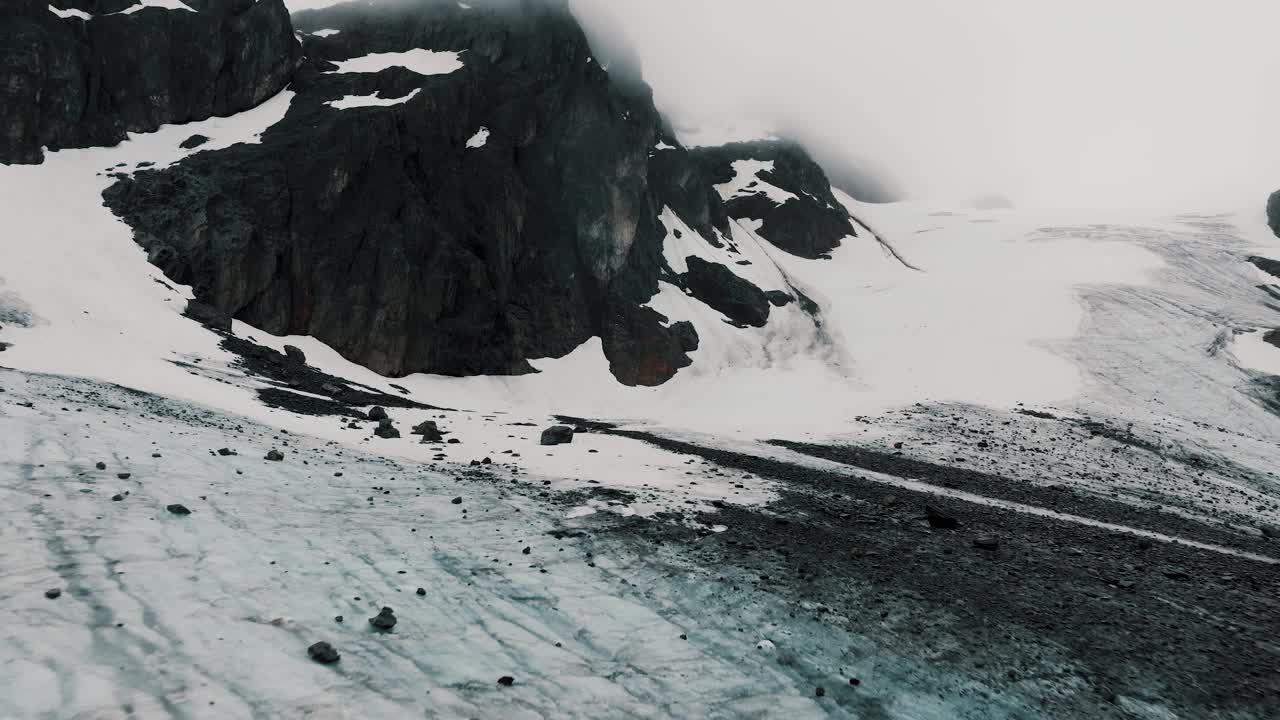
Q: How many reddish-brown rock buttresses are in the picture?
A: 1